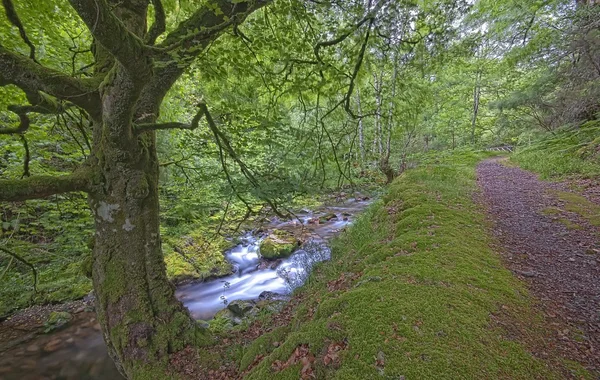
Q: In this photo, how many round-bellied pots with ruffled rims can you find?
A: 0